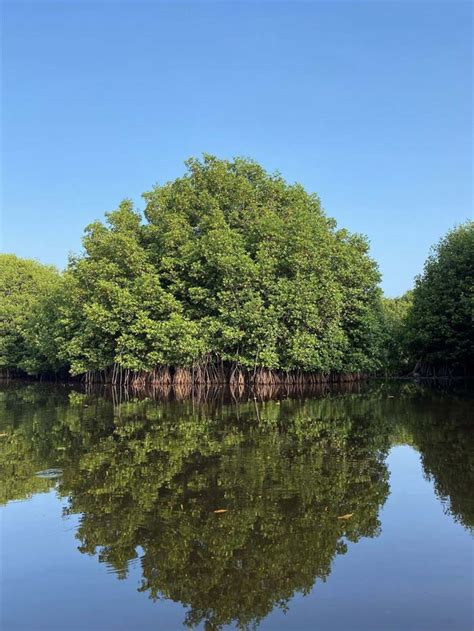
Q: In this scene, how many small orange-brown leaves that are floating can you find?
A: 2